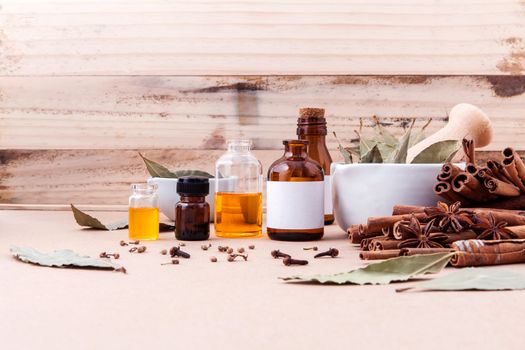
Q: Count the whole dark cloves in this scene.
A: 4